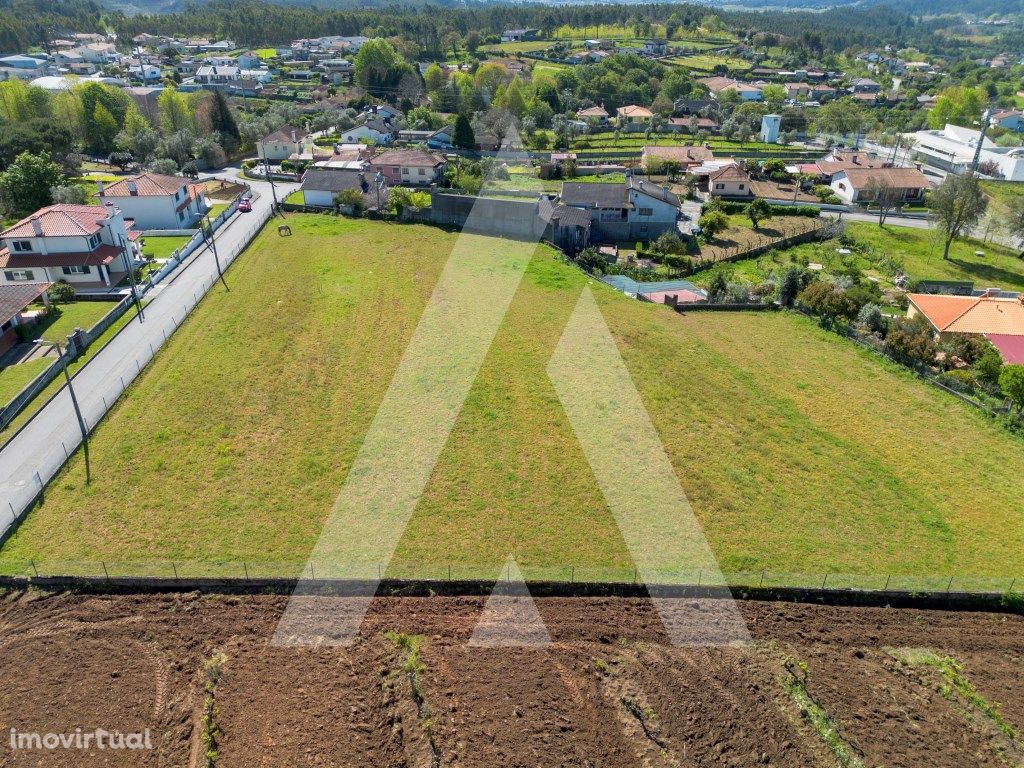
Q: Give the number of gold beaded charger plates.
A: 0